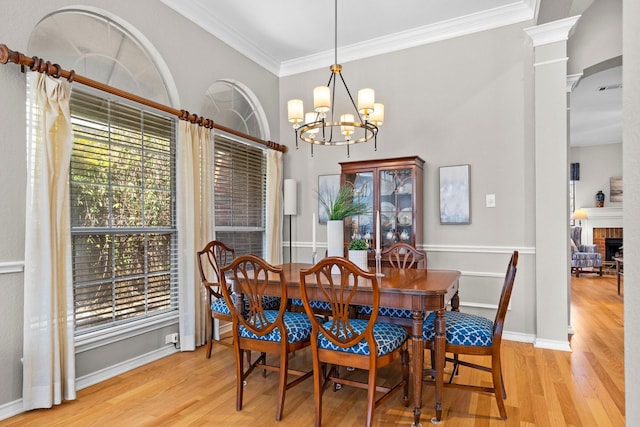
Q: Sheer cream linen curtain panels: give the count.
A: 3